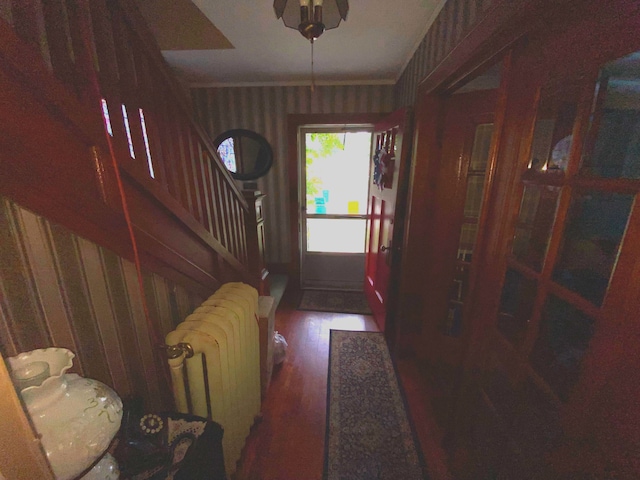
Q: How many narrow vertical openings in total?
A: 3